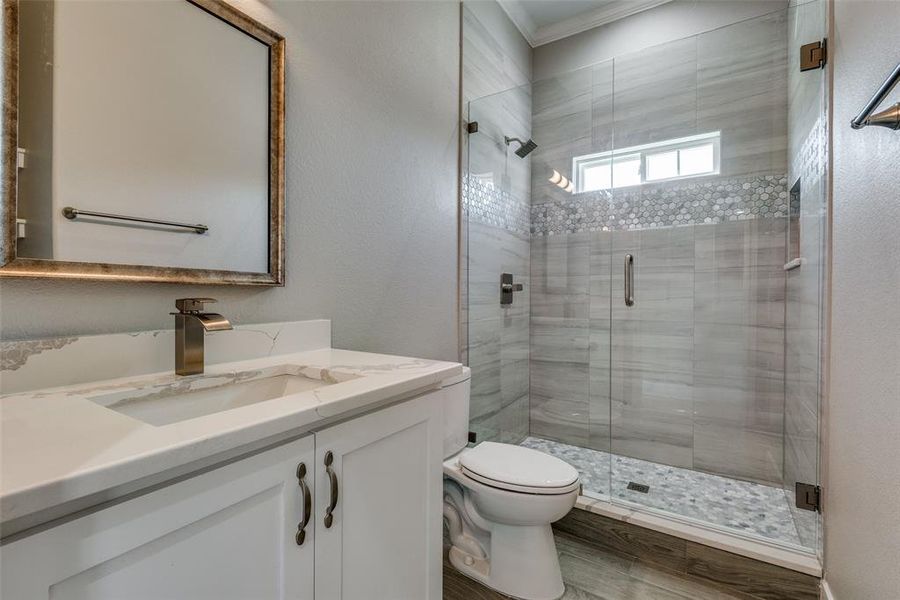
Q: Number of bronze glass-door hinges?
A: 2